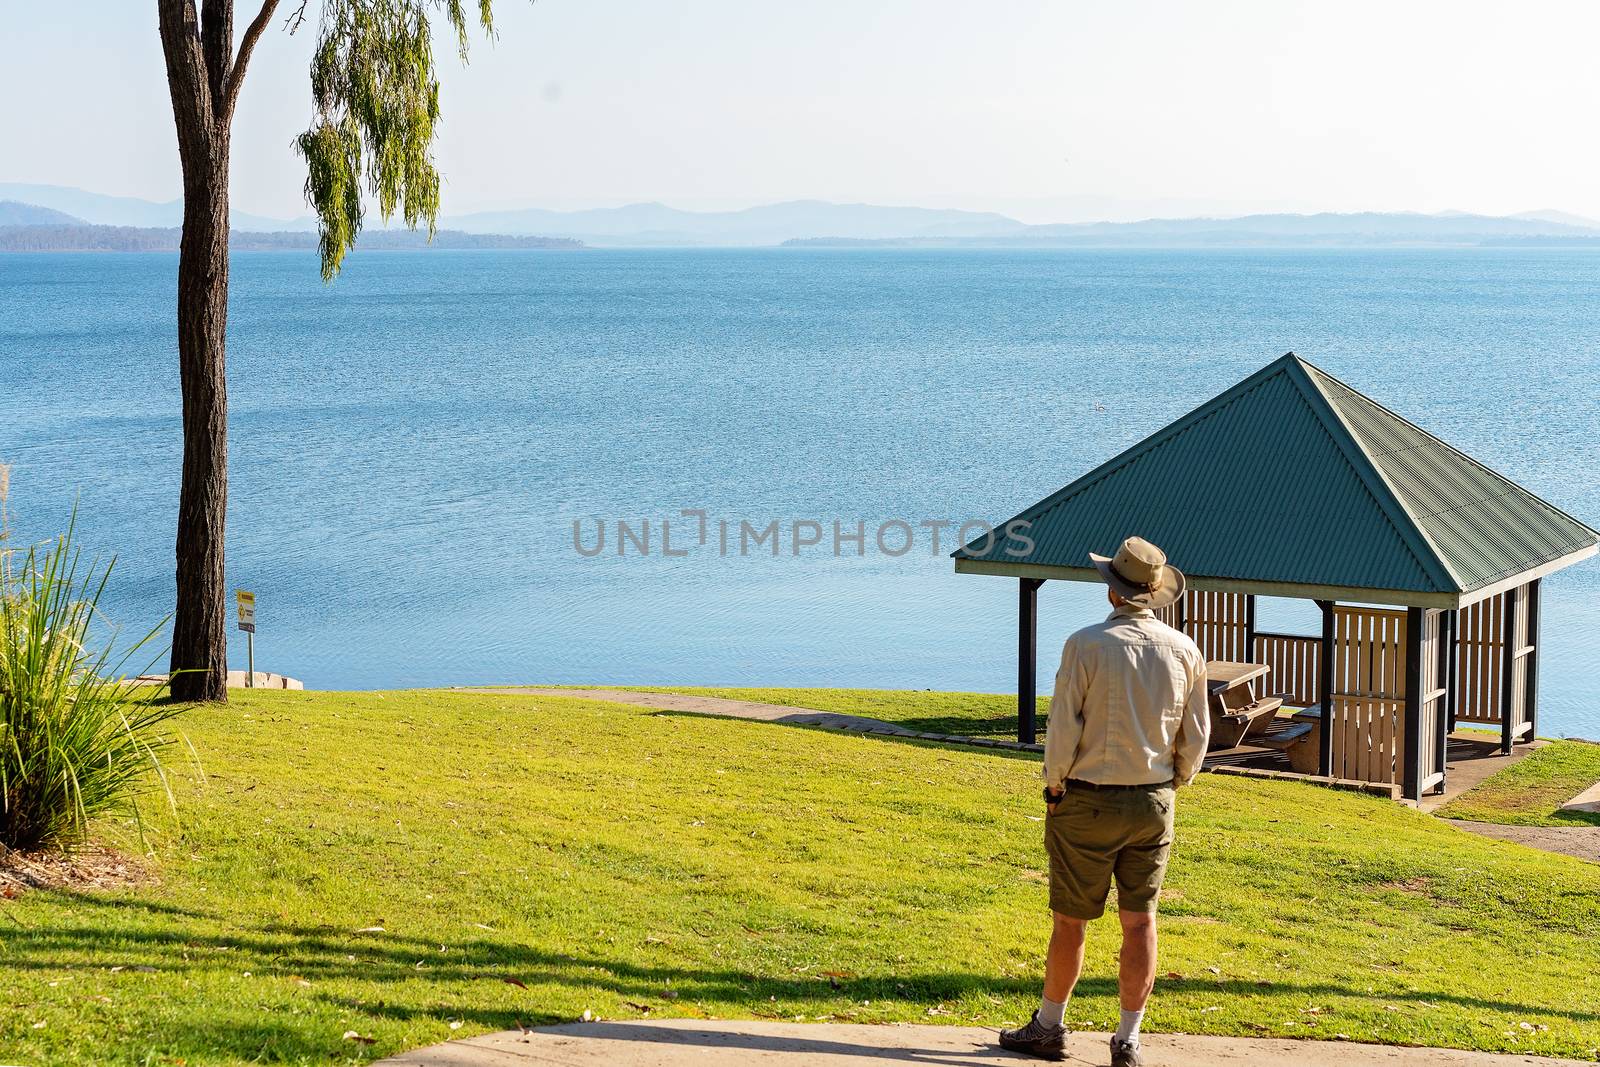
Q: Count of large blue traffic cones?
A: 0